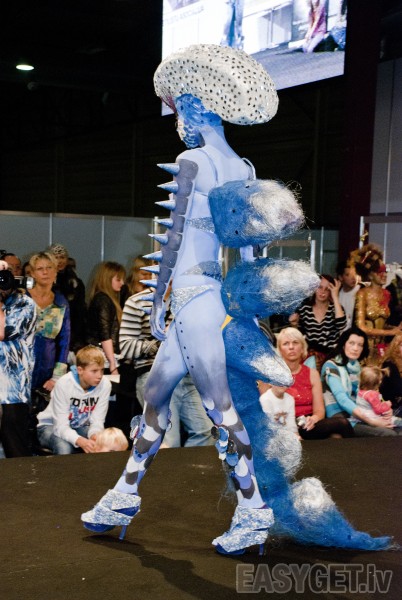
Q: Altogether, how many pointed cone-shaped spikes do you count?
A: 10